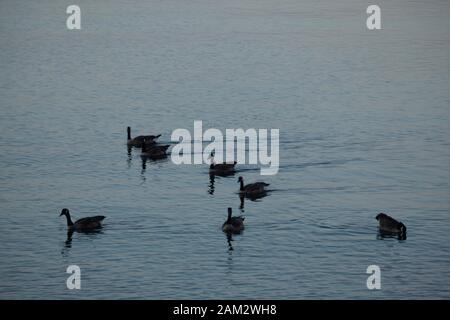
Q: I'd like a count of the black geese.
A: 7